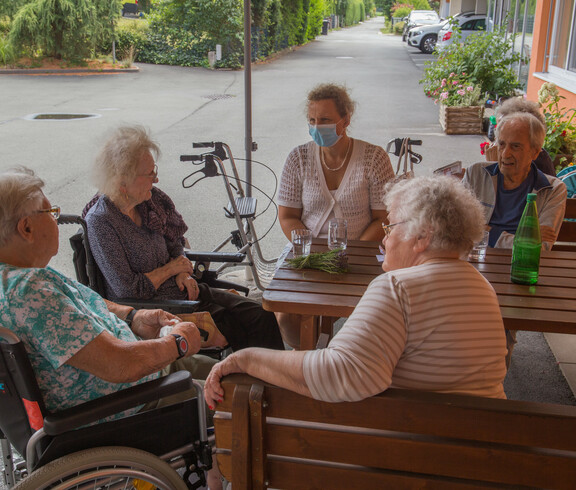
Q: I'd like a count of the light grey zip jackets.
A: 1